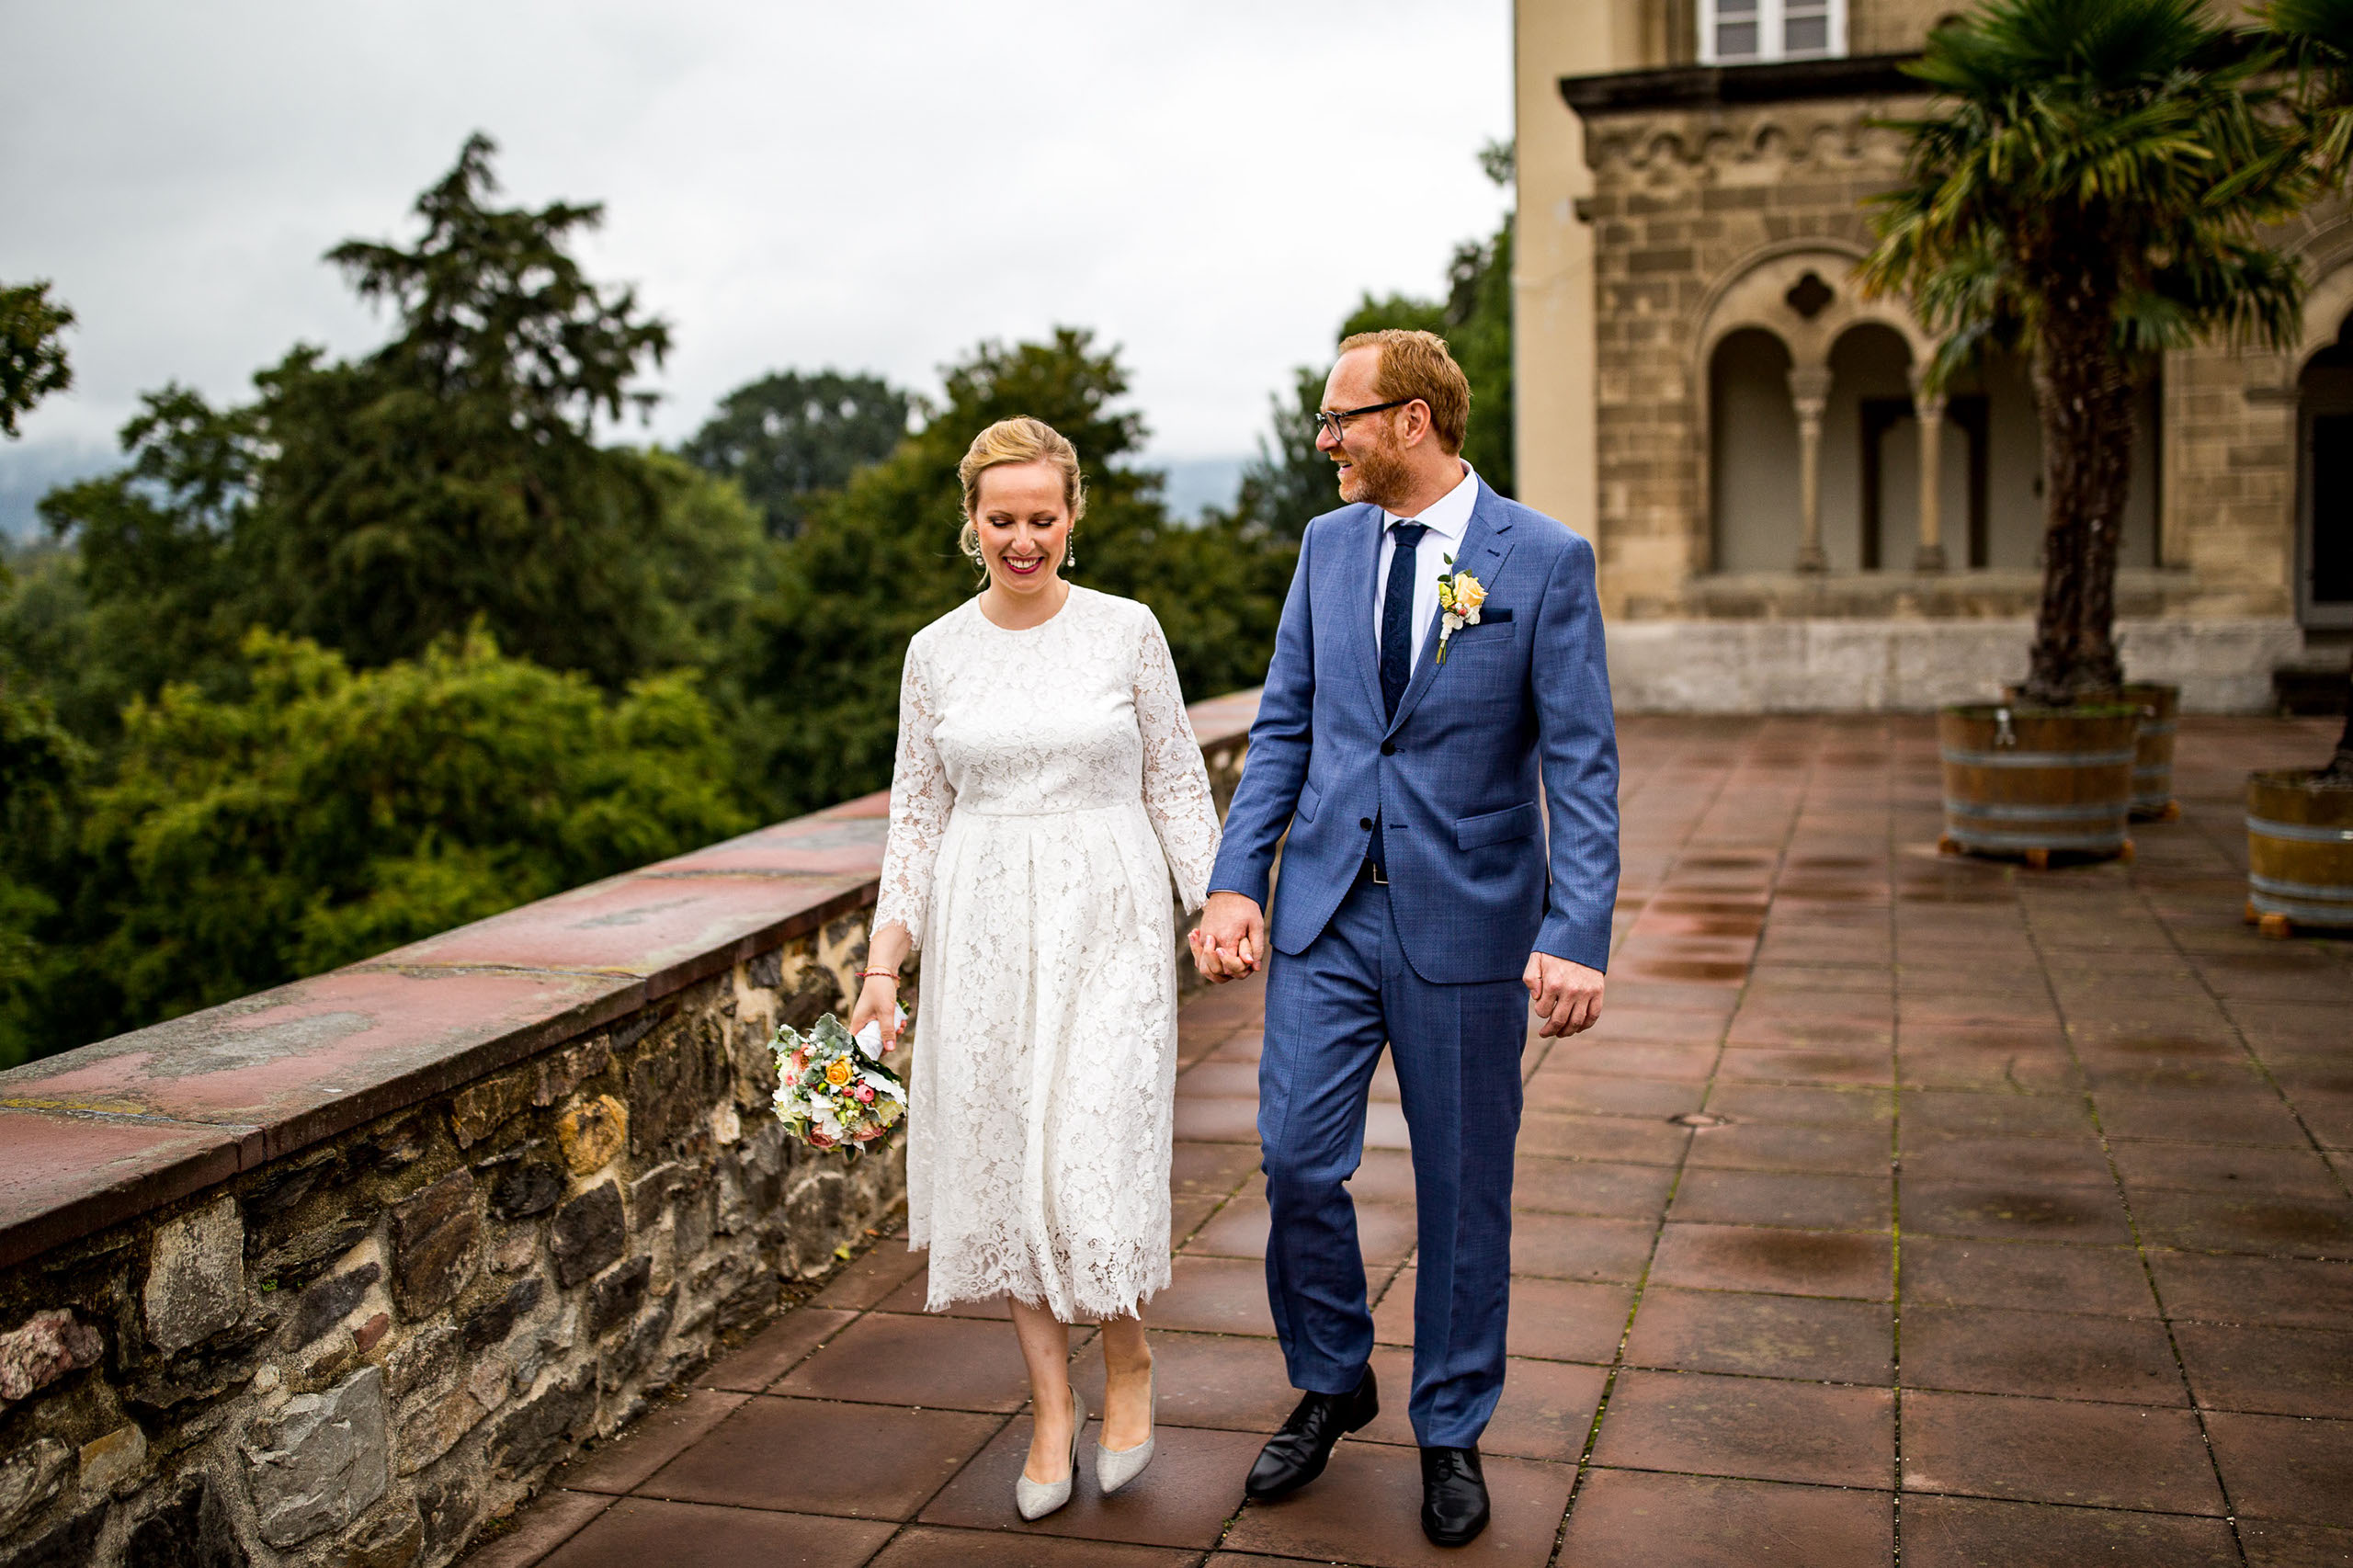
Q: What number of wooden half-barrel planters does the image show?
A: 3